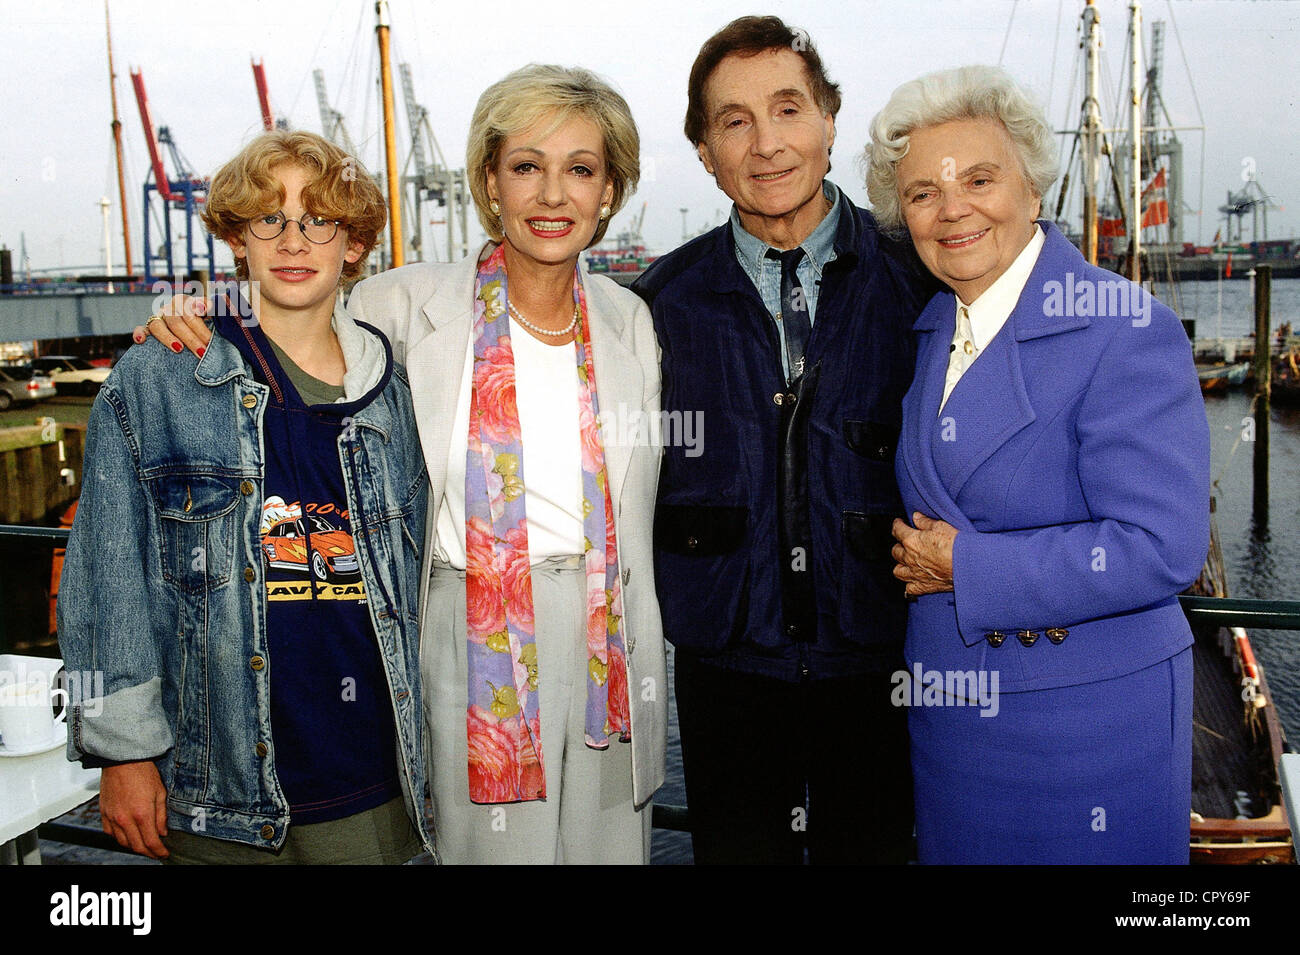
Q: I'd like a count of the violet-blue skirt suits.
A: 1